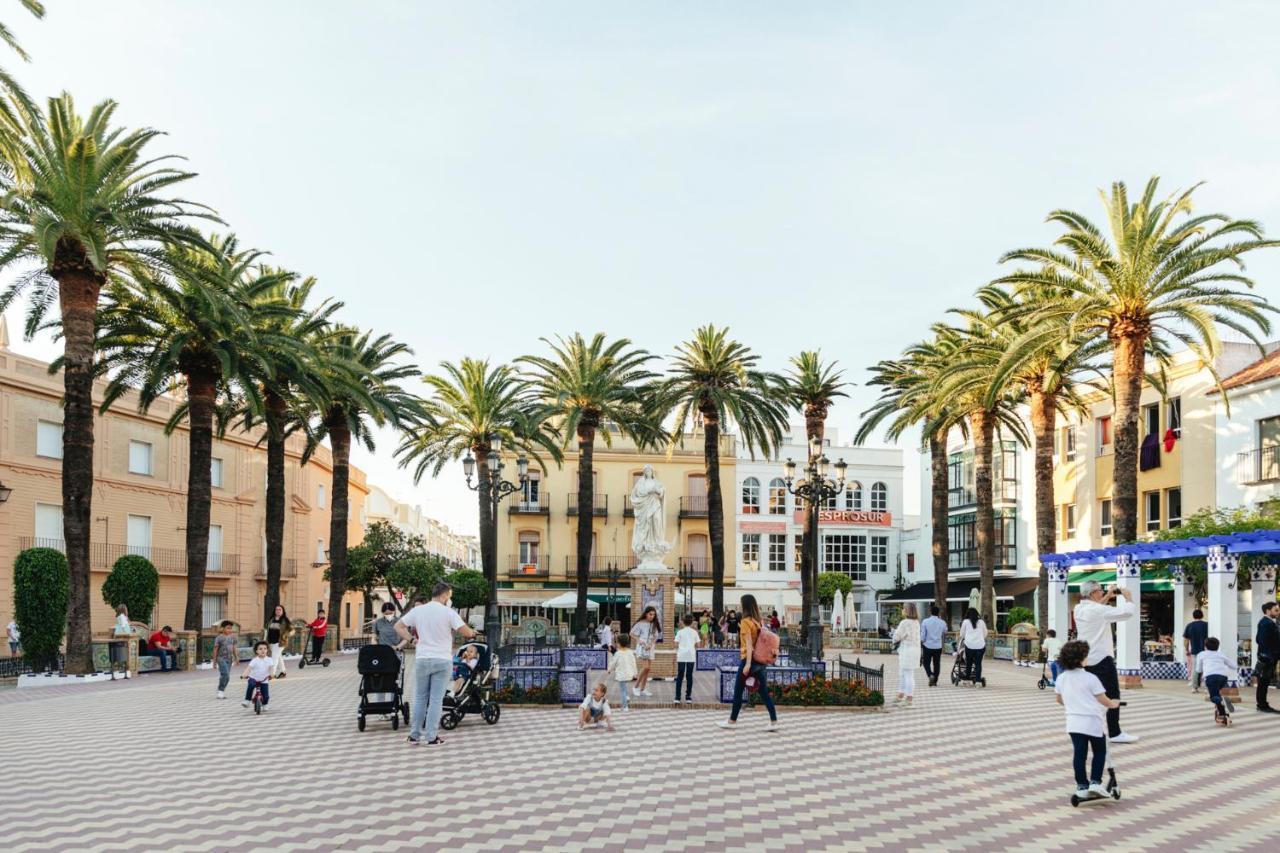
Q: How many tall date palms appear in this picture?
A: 12